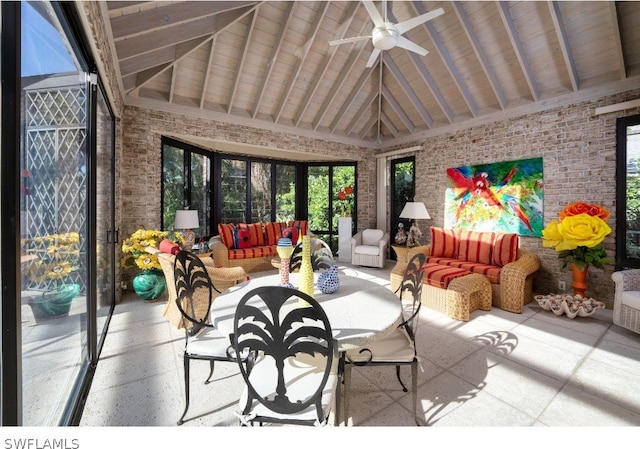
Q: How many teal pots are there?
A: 1